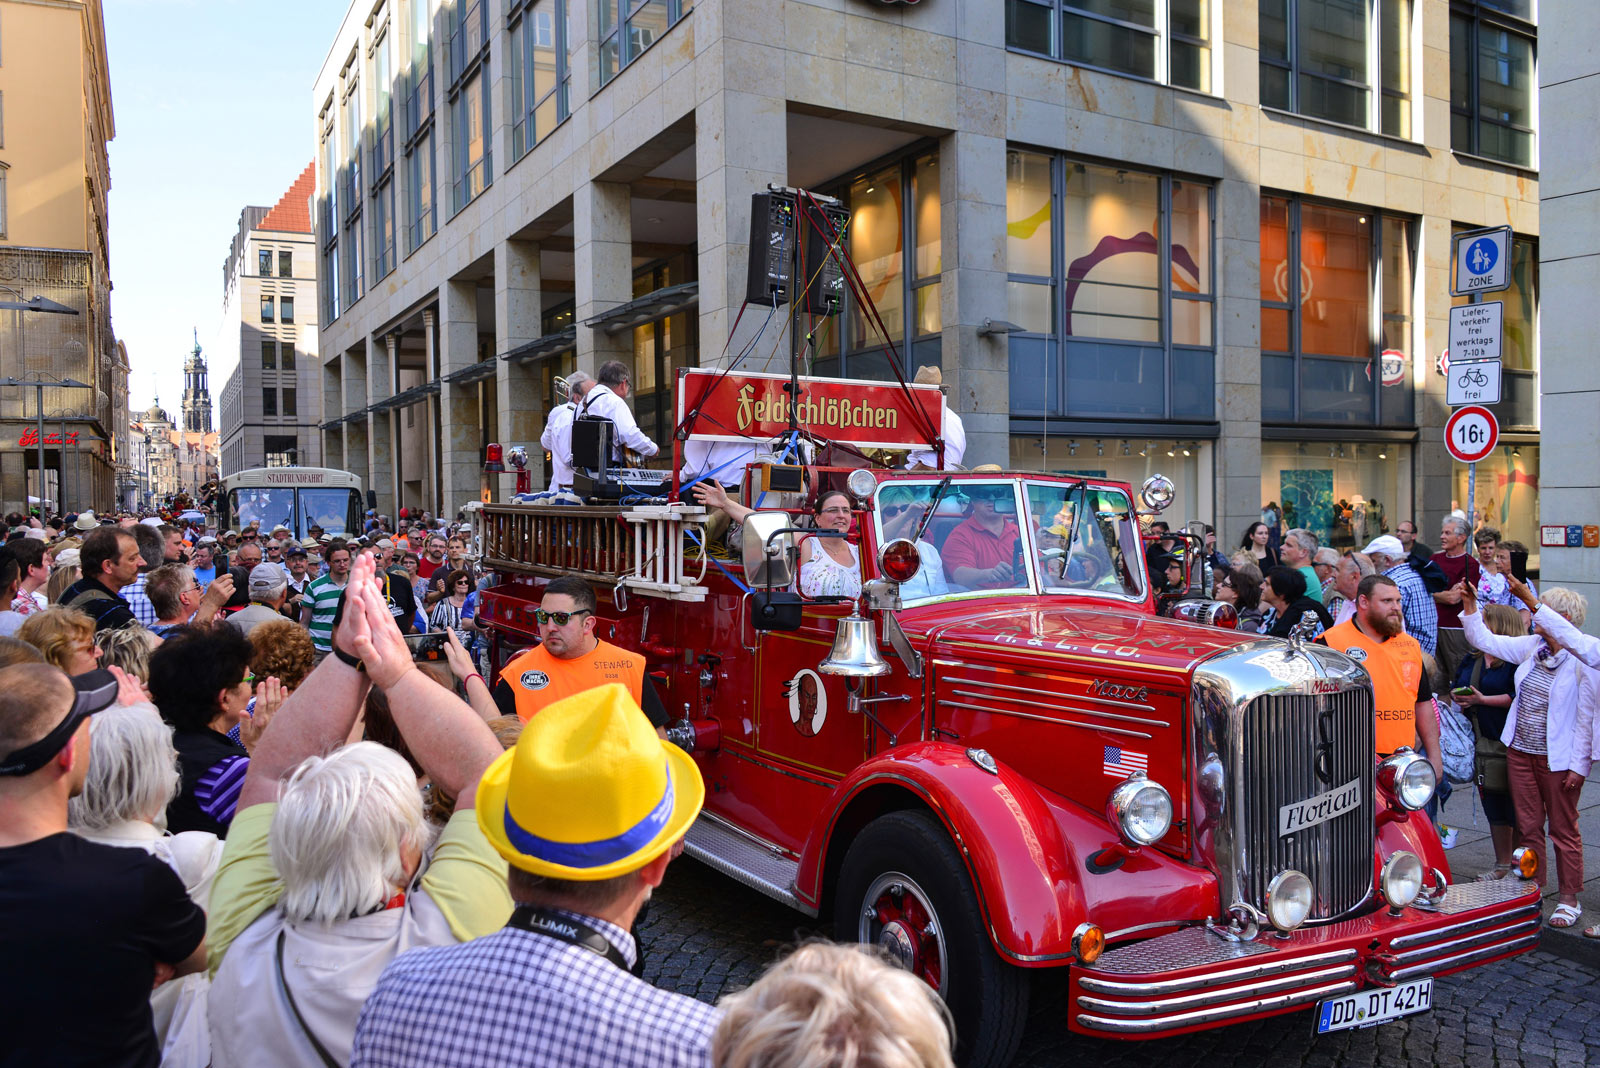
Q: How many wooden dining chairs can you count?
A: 0